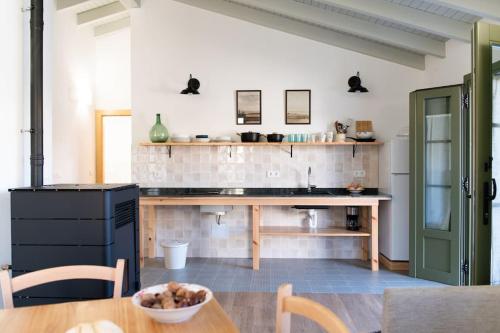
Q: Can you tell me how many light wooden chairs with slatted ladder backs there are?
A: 2